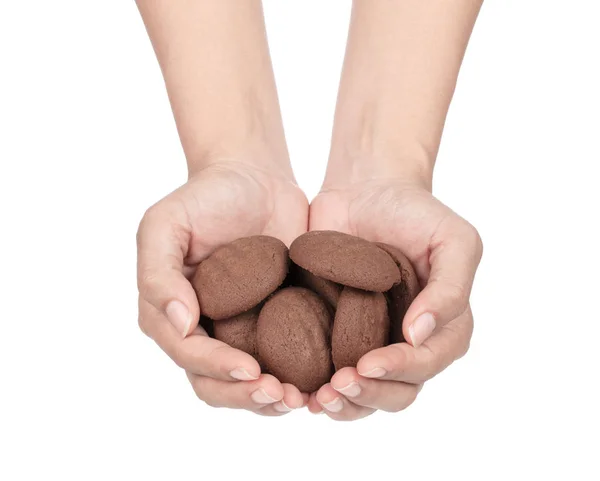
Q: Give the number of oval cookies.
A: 7